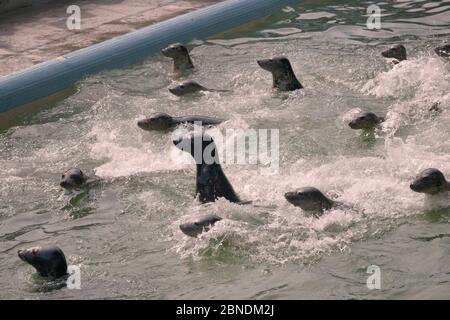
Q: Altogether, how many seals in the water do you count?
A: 13